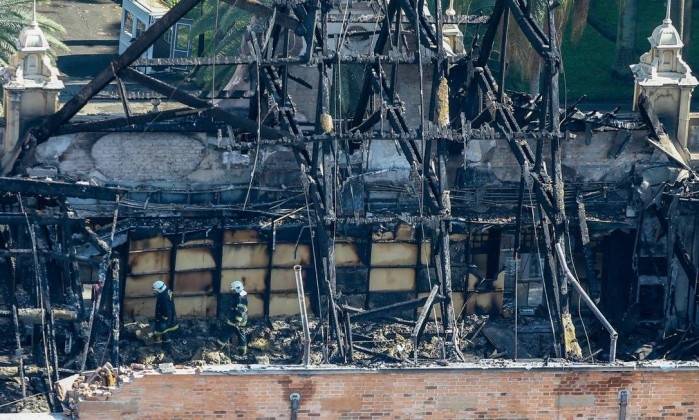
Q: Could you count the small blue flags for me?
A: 0